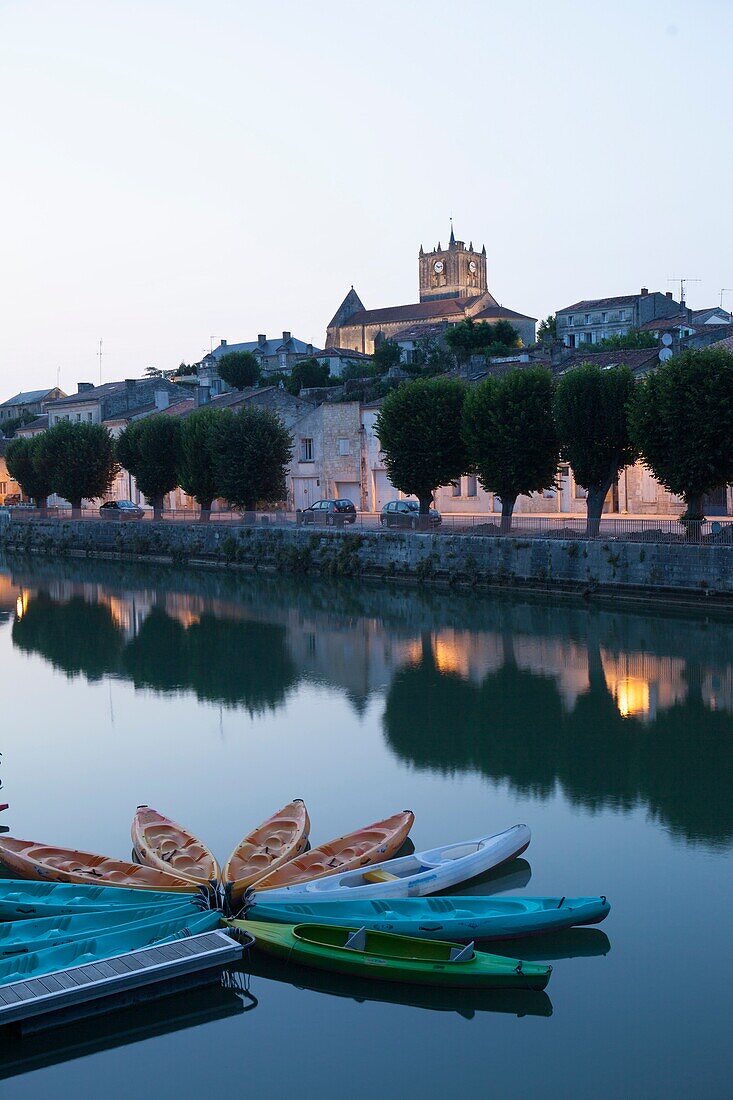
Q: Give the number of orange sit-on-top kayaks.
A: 4